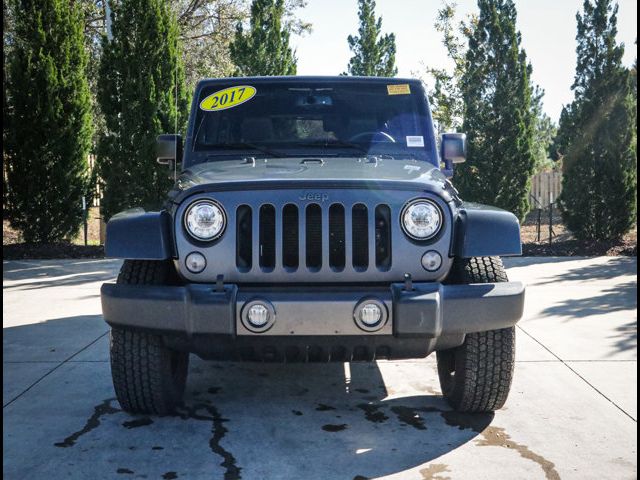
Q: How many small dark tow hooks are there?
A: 2